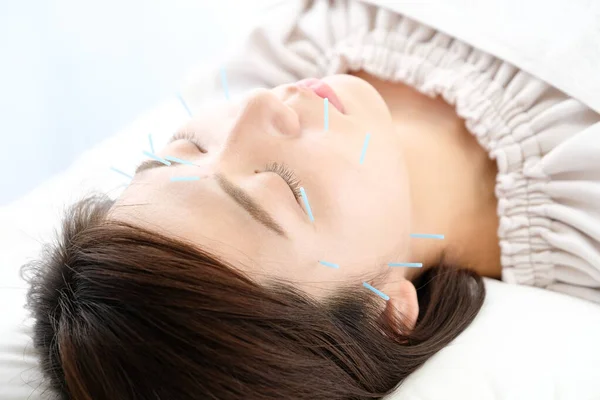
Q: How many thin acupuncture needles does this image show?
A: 14